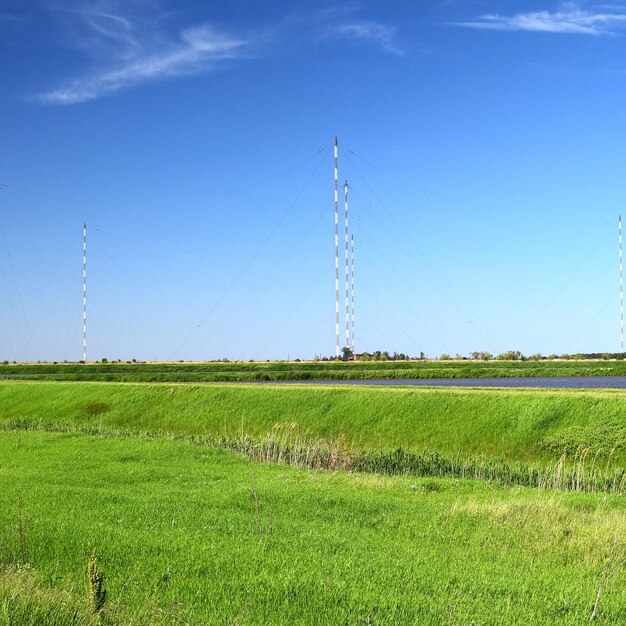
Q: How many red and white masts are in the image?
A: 5